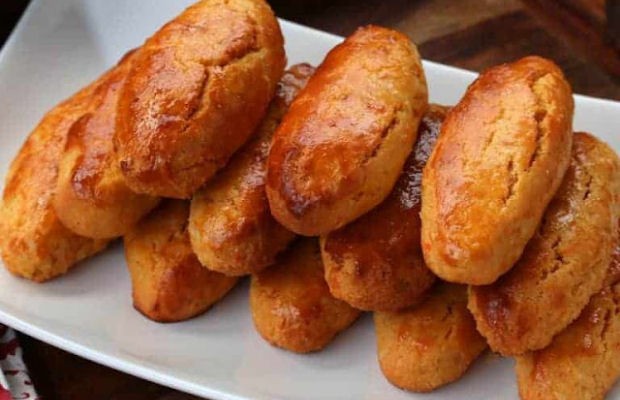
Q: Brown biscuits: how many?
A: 12